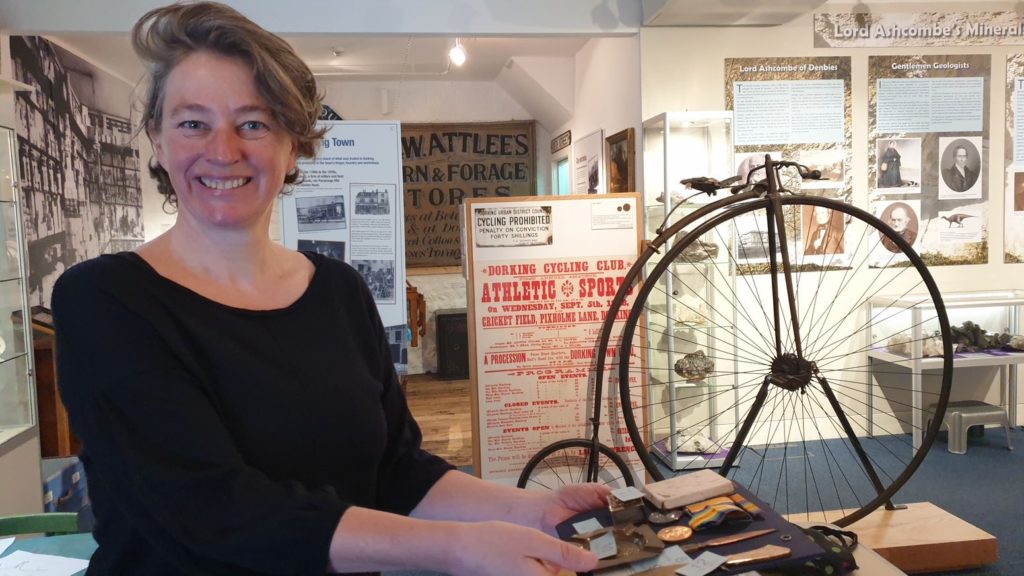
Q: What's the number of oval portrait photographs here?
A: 2